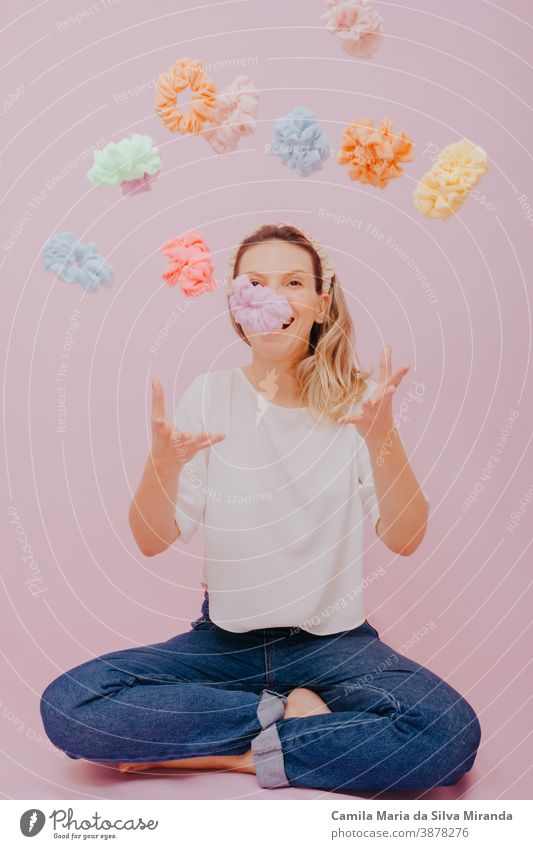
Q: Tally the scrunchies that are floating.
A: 11